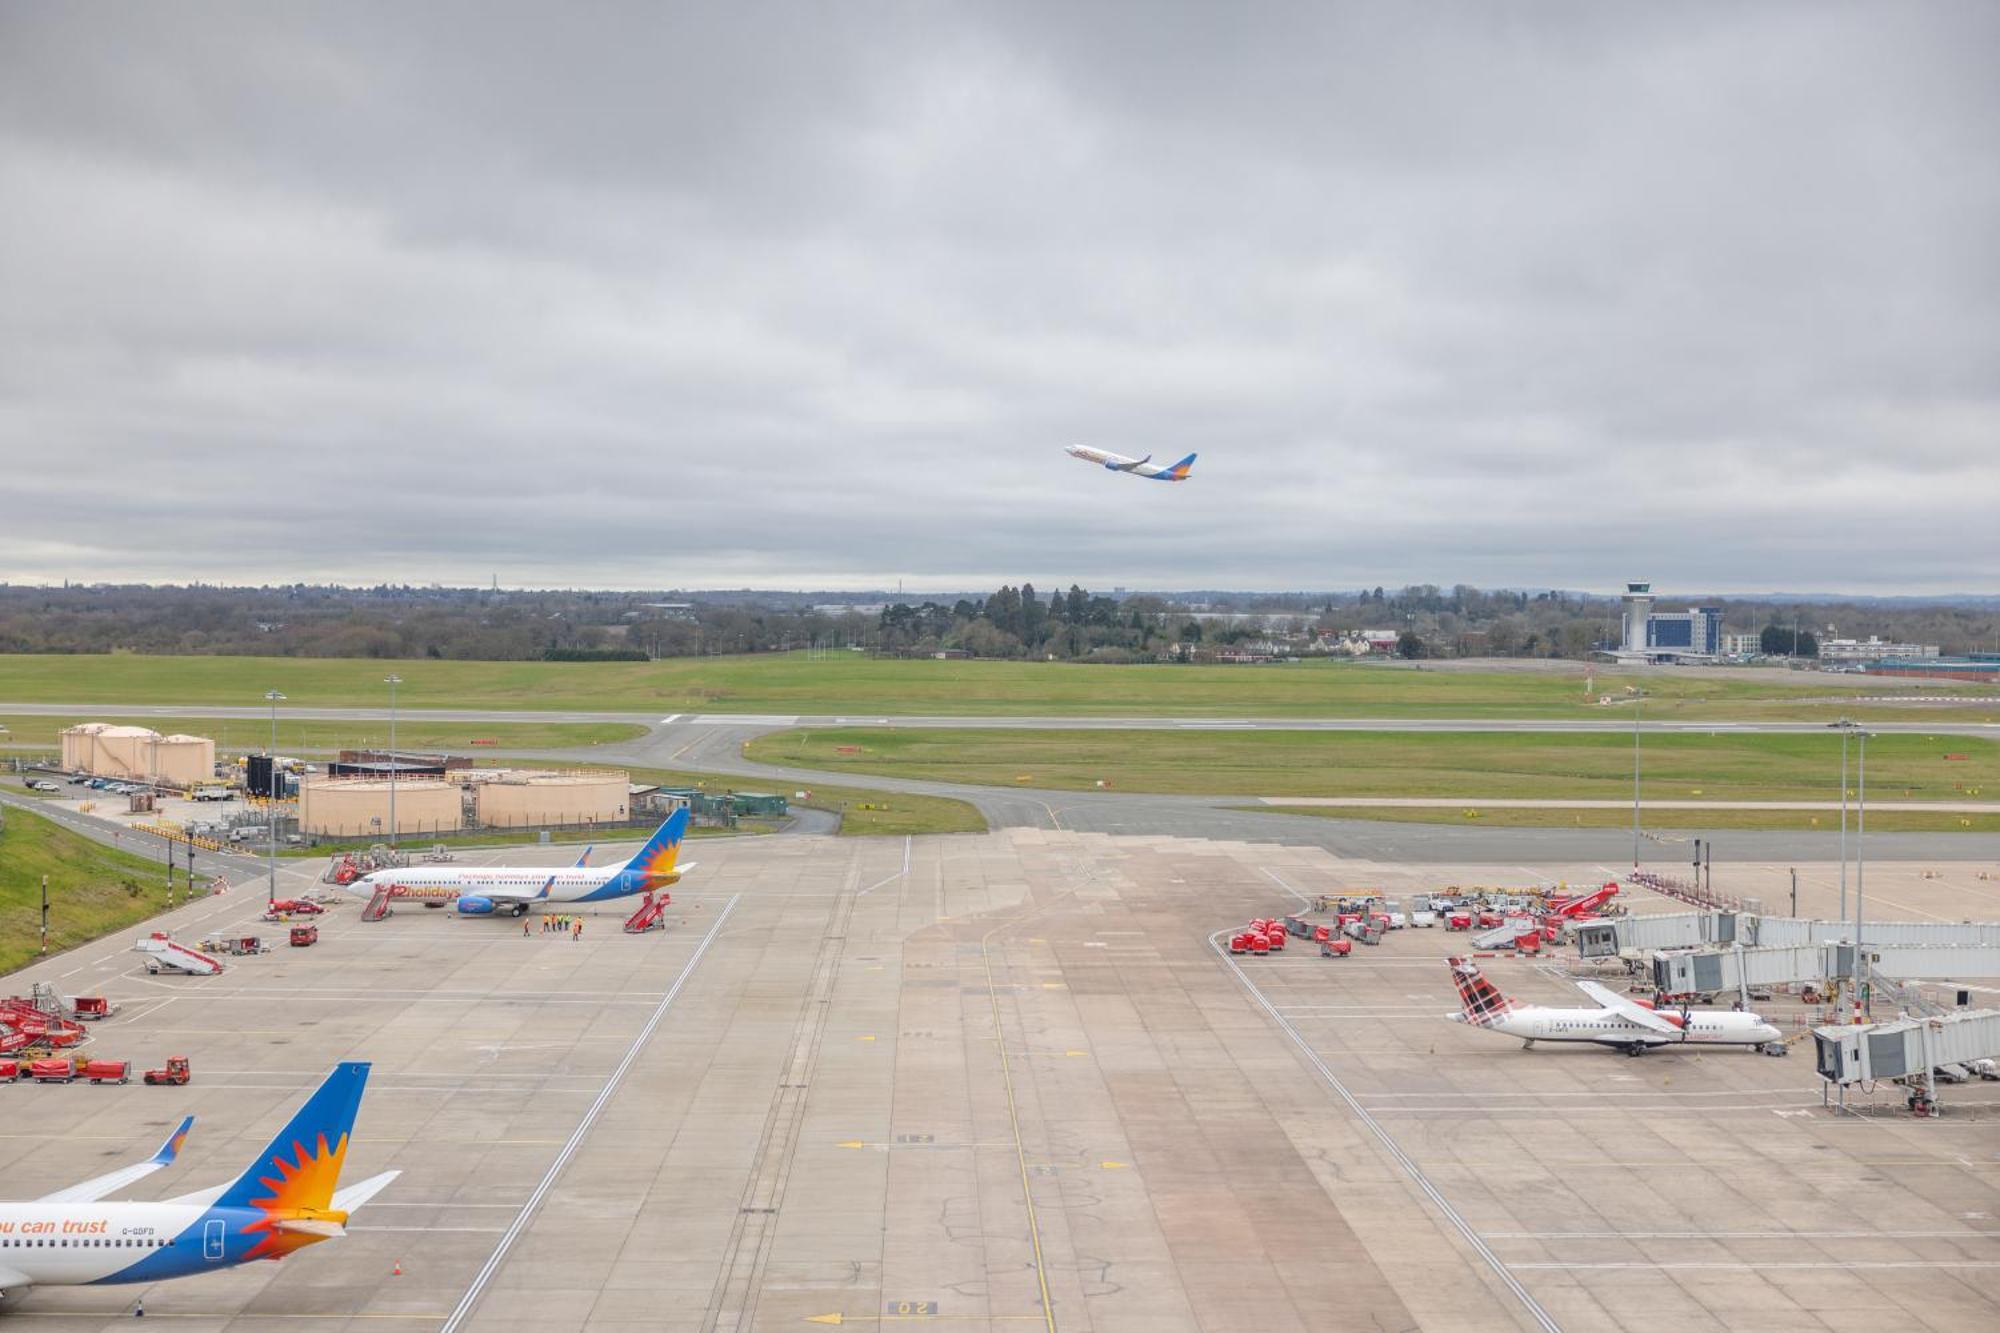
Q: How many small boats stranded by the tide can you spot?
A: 0